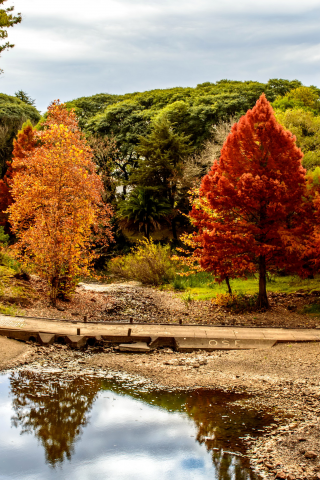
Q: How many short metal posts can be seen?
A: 5